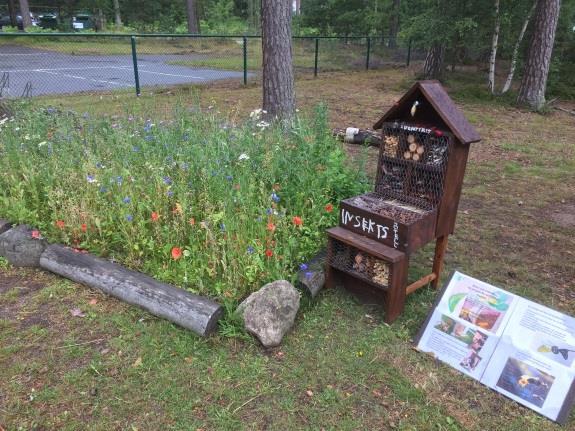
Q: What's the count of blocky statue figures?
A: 0